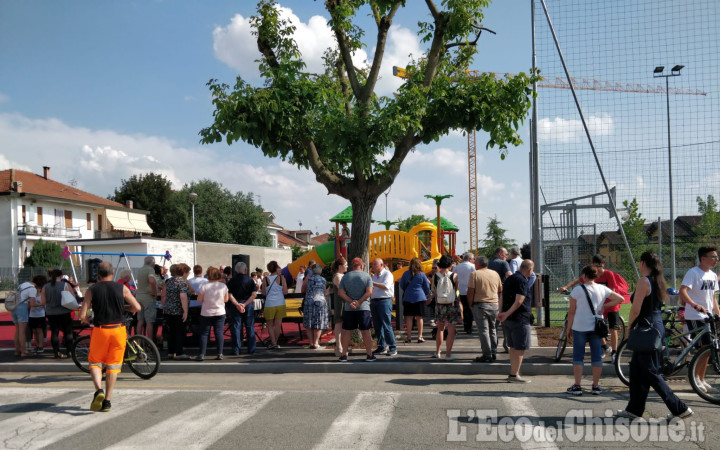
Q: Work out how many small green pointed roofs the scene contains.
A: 2